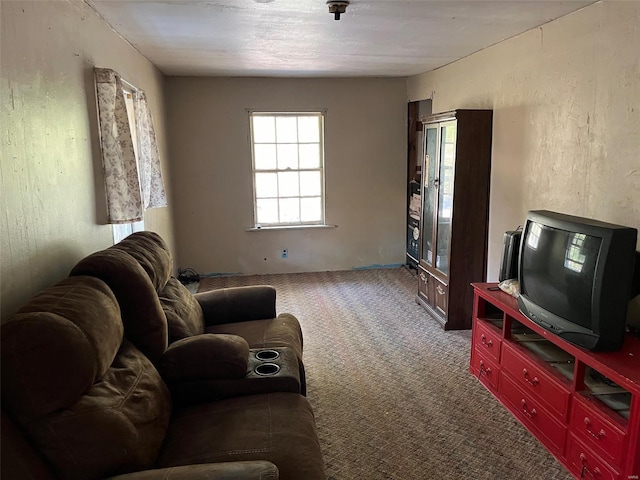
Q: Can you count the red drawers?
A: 6